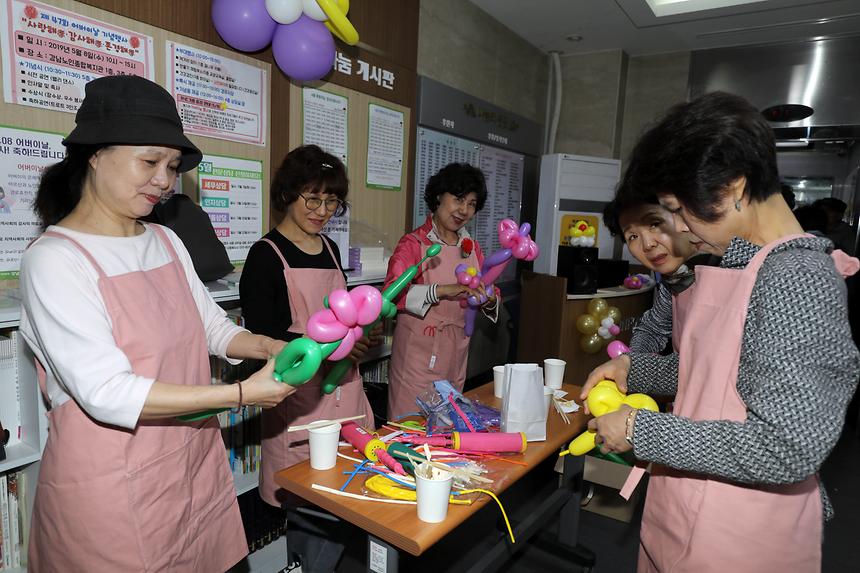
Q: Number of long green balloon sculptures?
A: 2